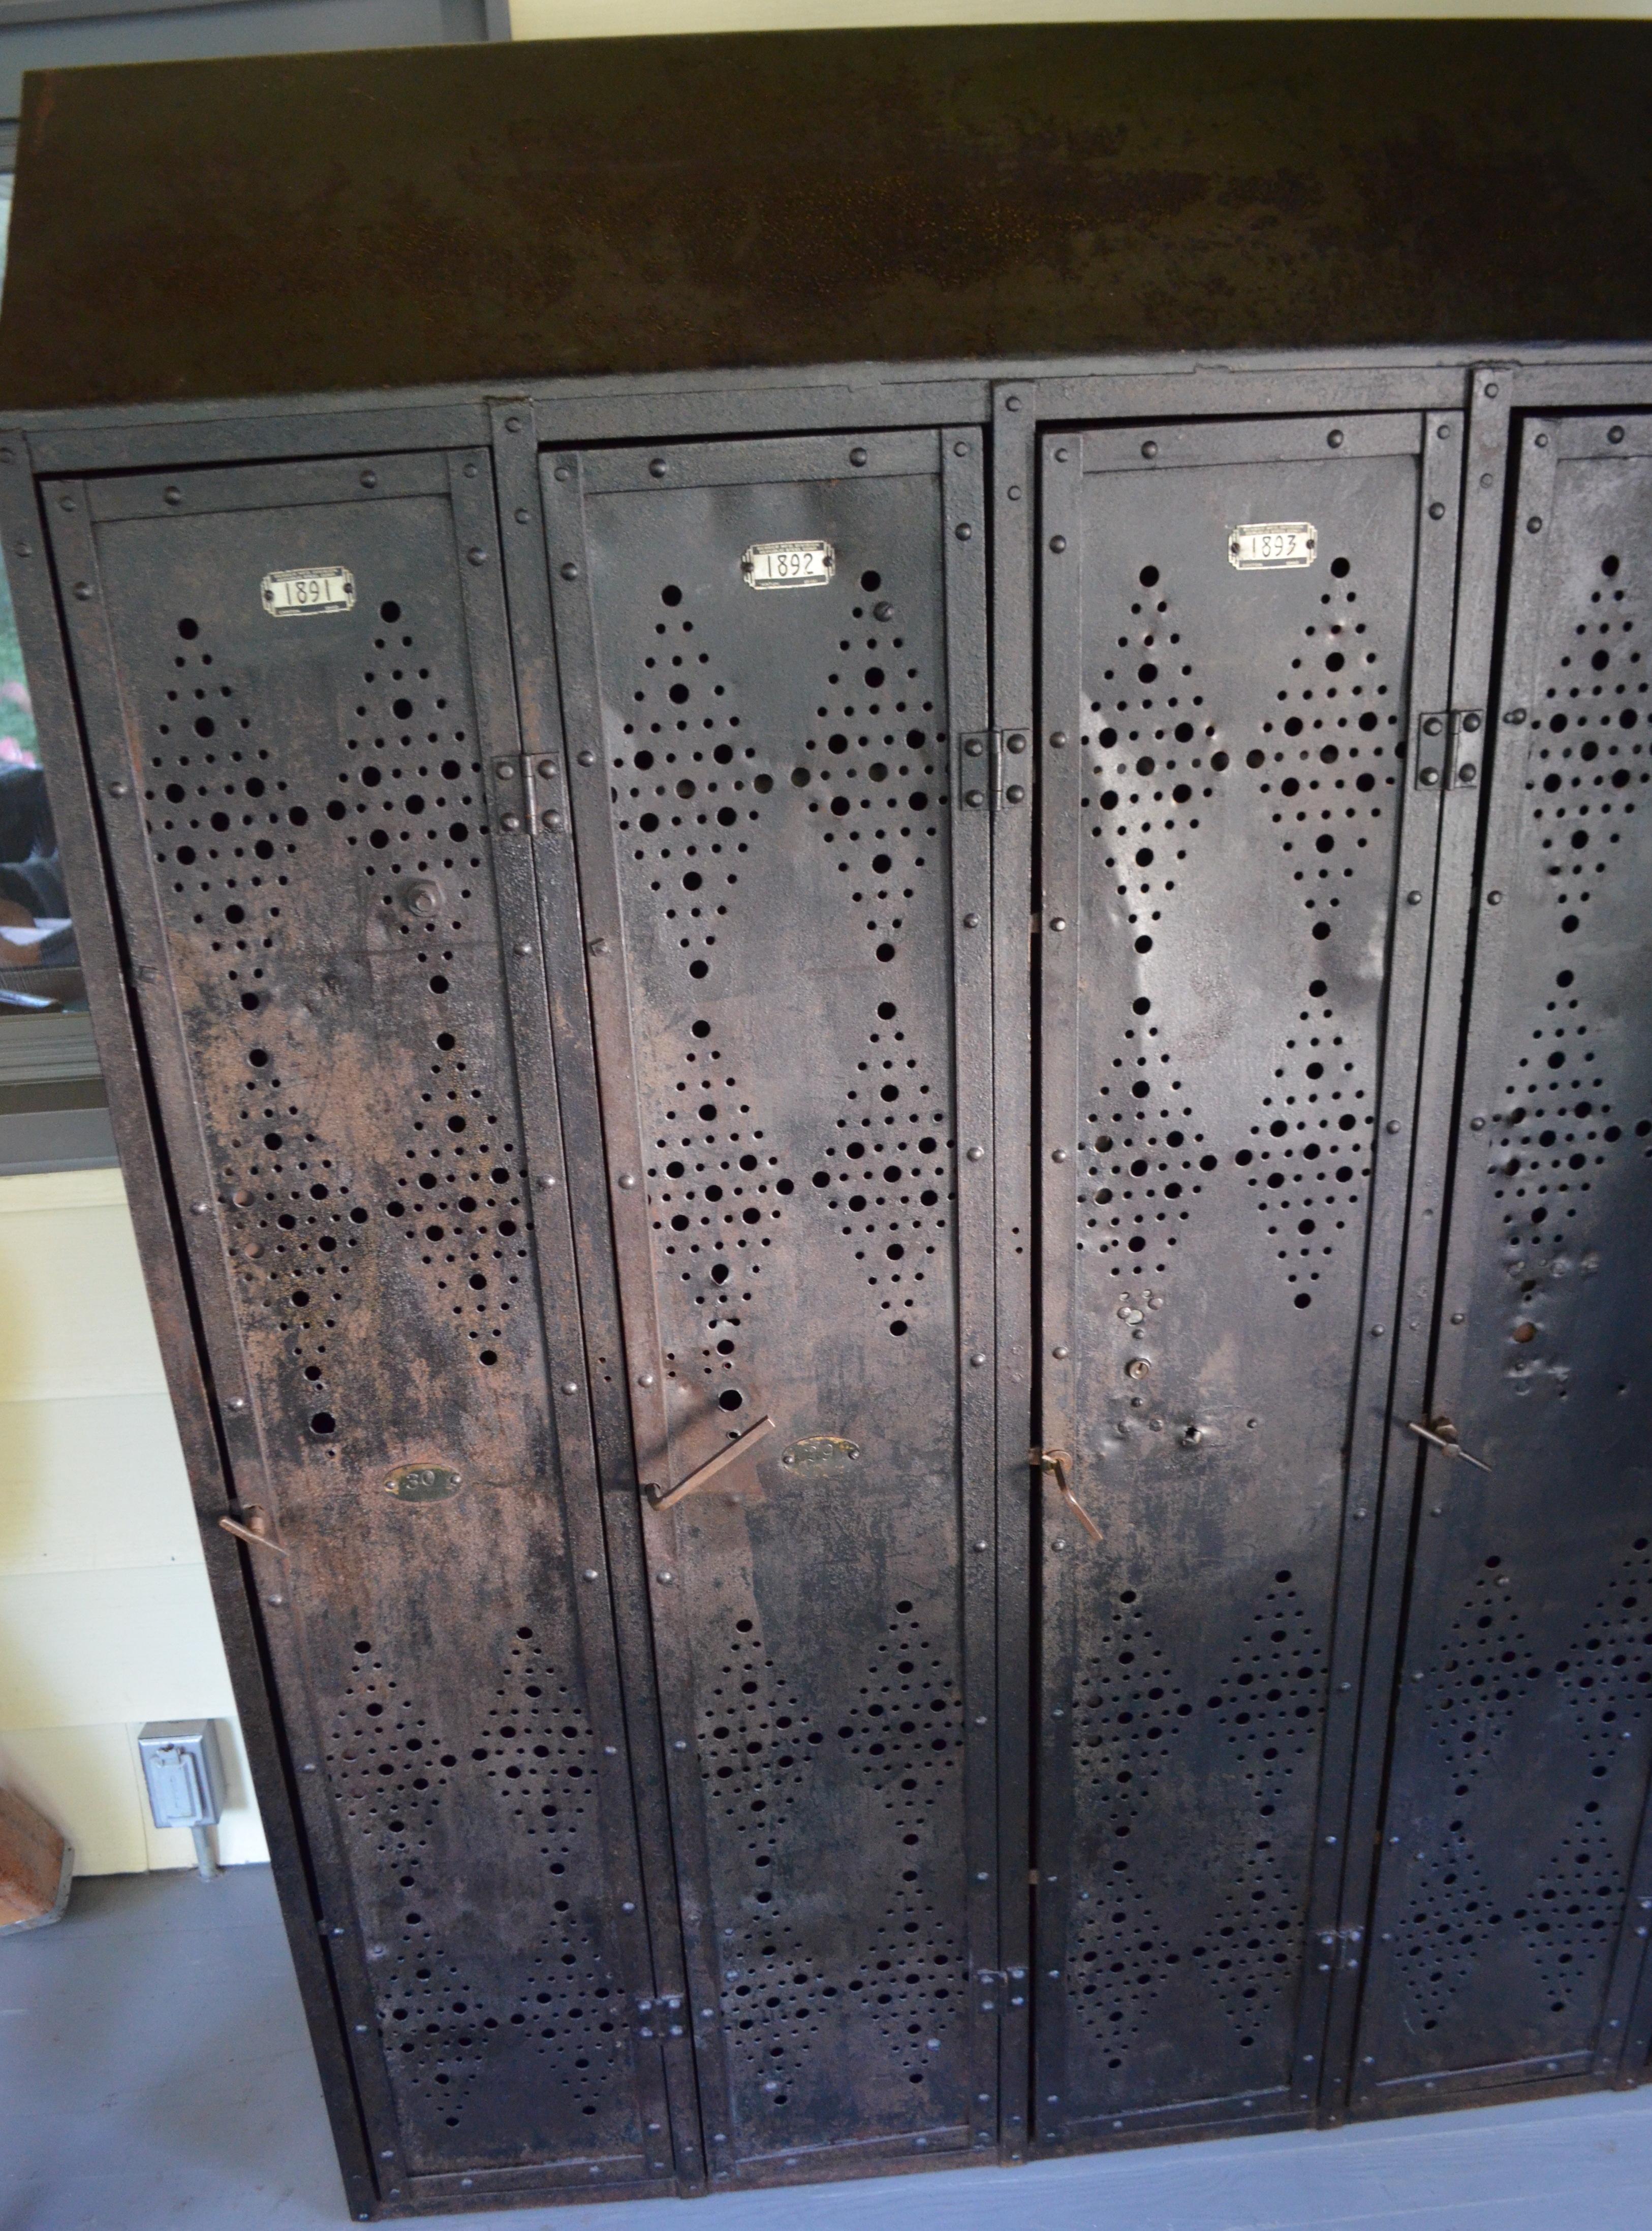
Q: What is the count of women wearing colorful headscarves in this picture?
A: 0